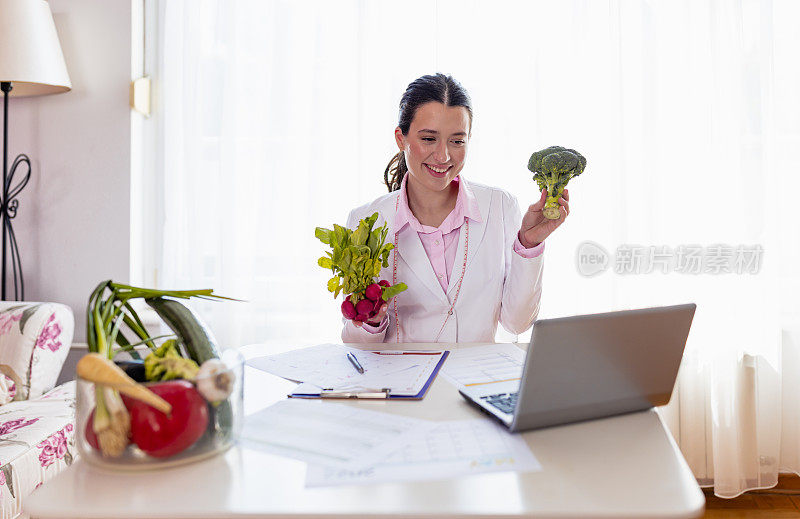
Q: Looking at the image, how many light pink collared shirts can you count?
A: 1